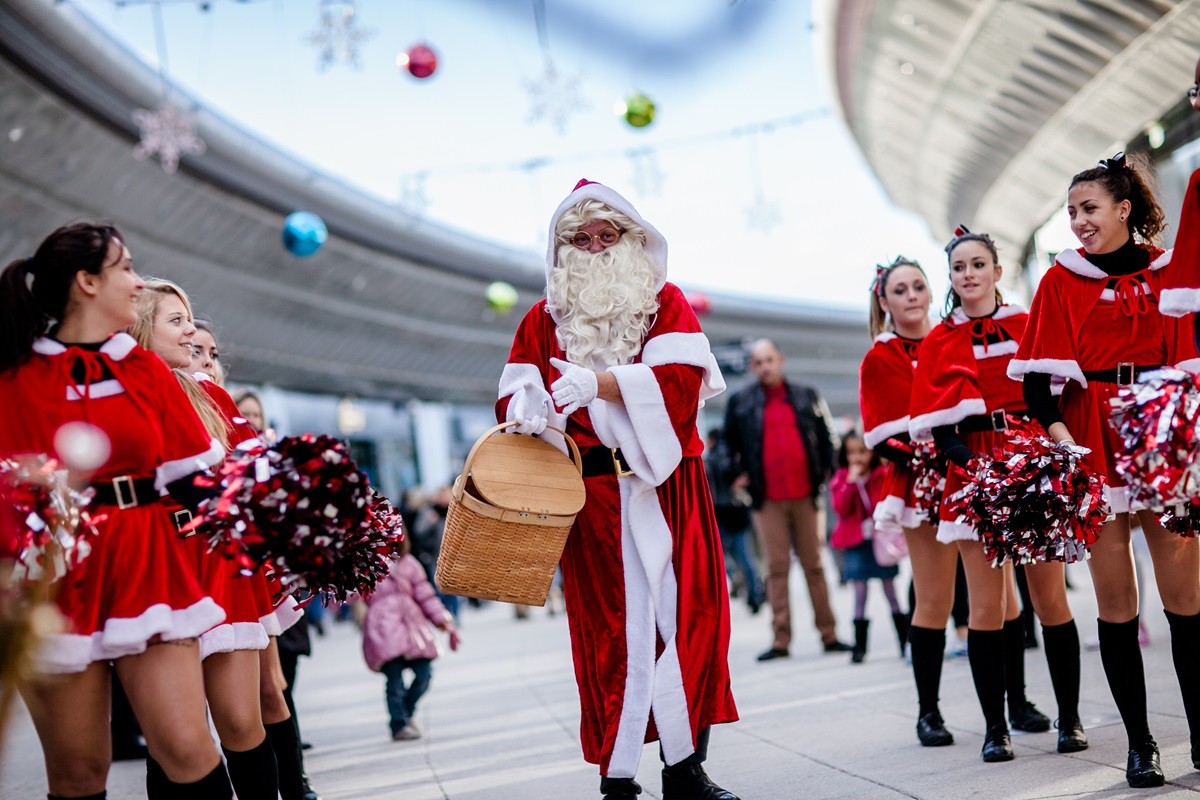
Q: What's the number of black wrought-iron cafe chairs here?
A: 0